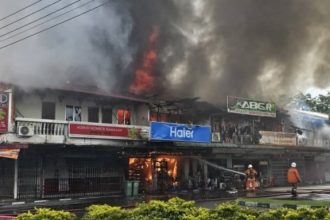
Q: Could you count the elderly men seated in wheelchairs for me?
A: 0